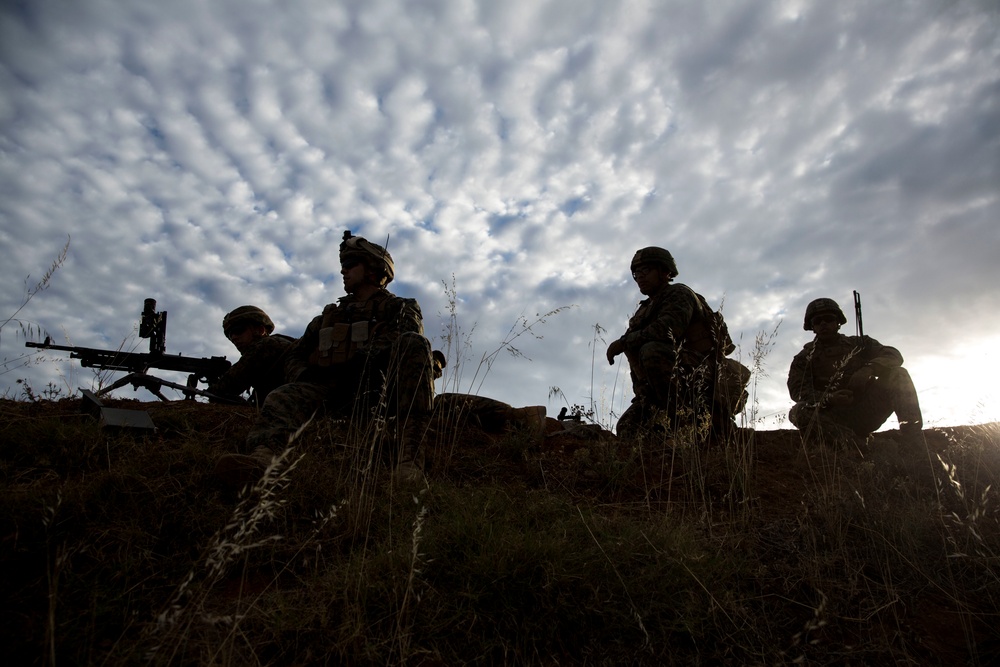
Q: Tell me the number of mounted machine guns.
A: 1